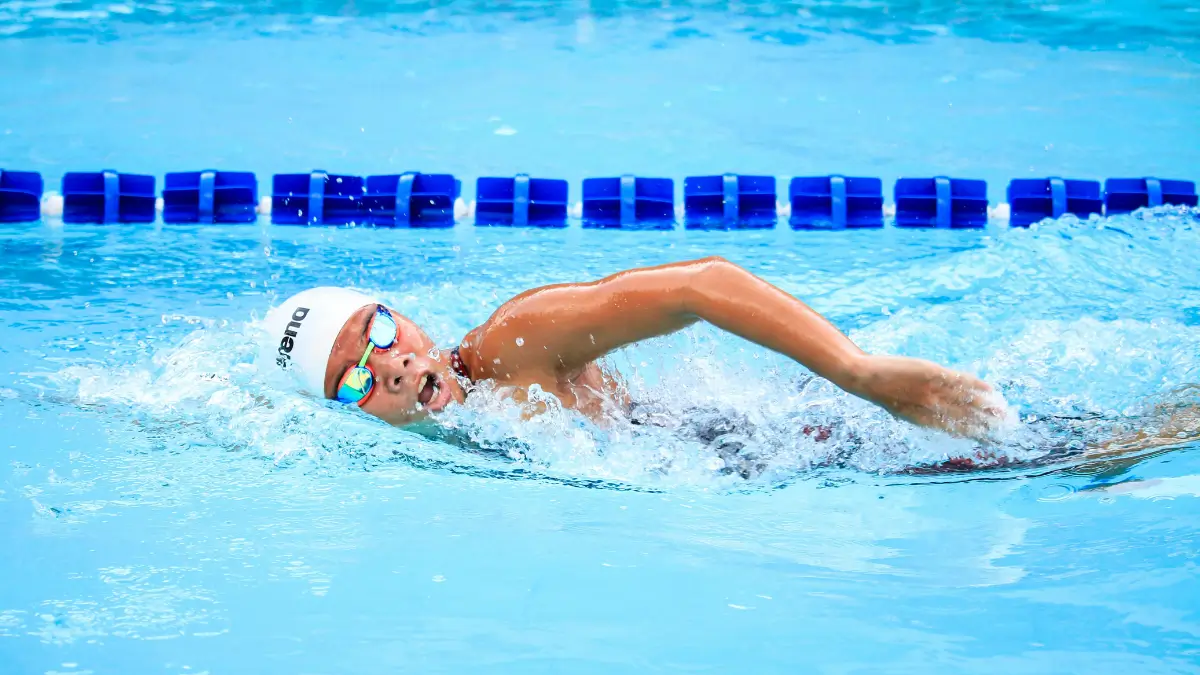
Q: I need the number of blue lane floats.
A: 12